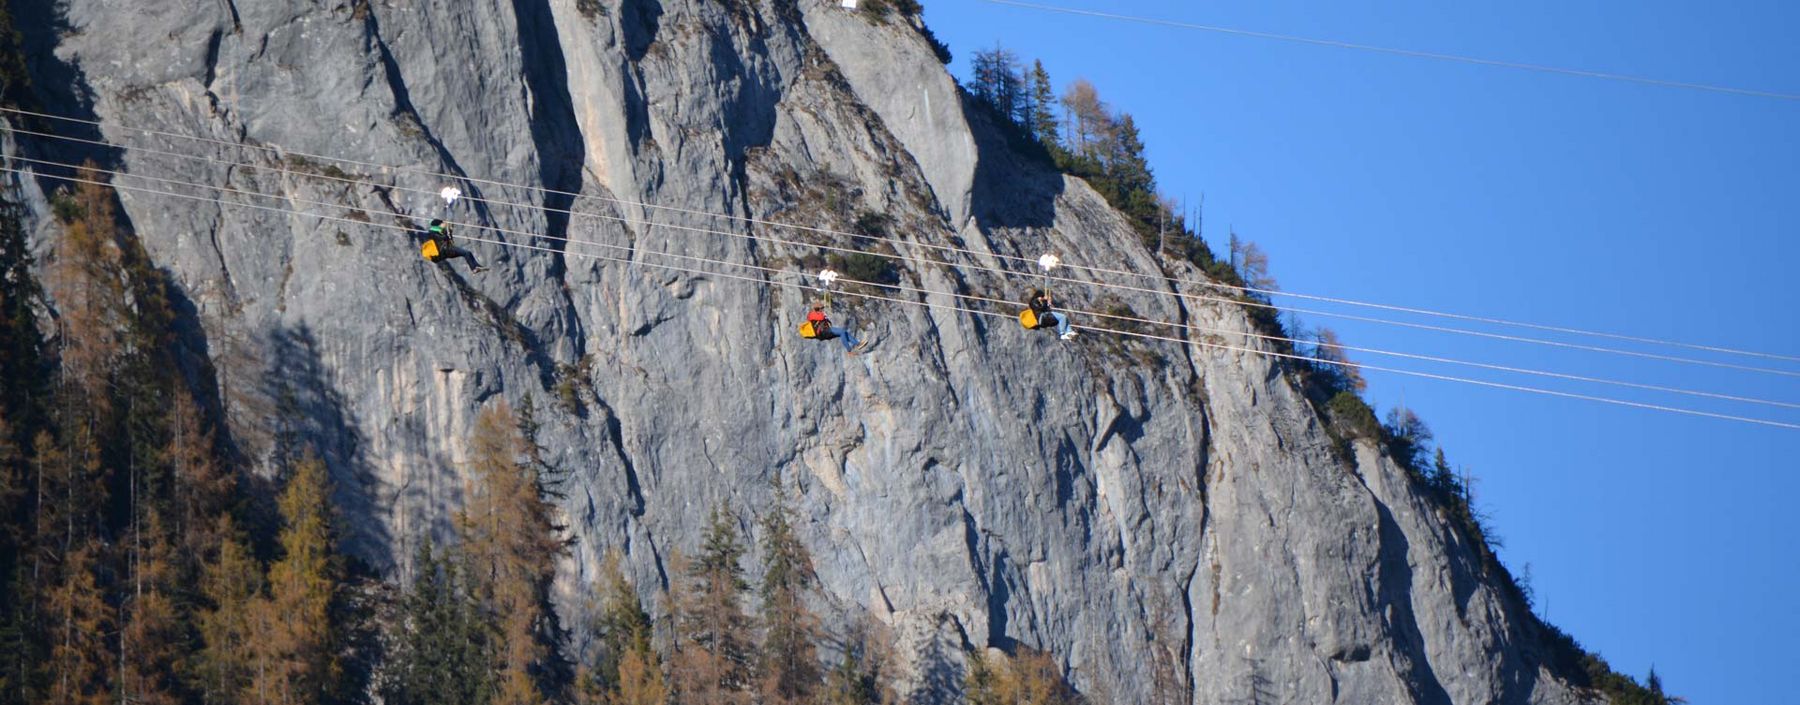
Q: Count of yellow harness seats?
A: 3